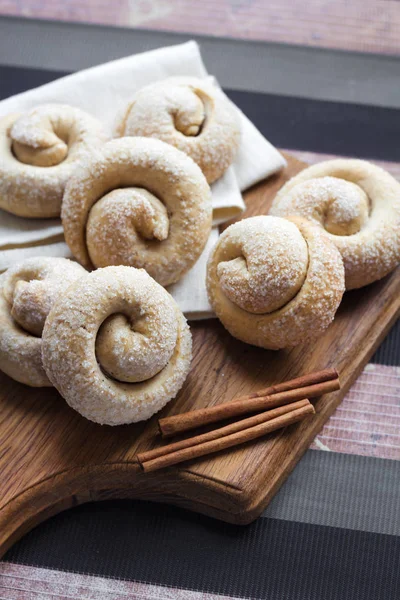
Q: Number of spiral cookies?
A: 7